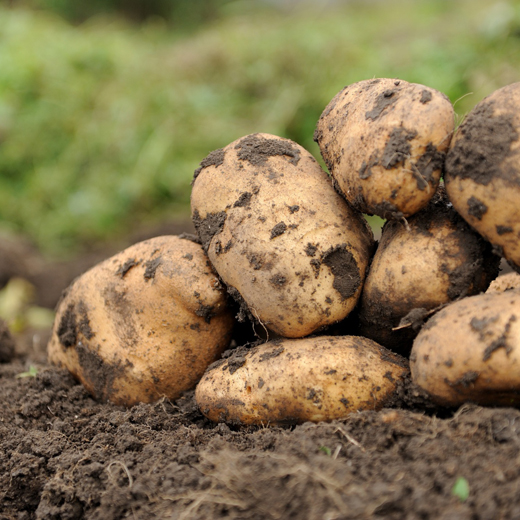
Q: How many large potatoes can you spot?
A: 7